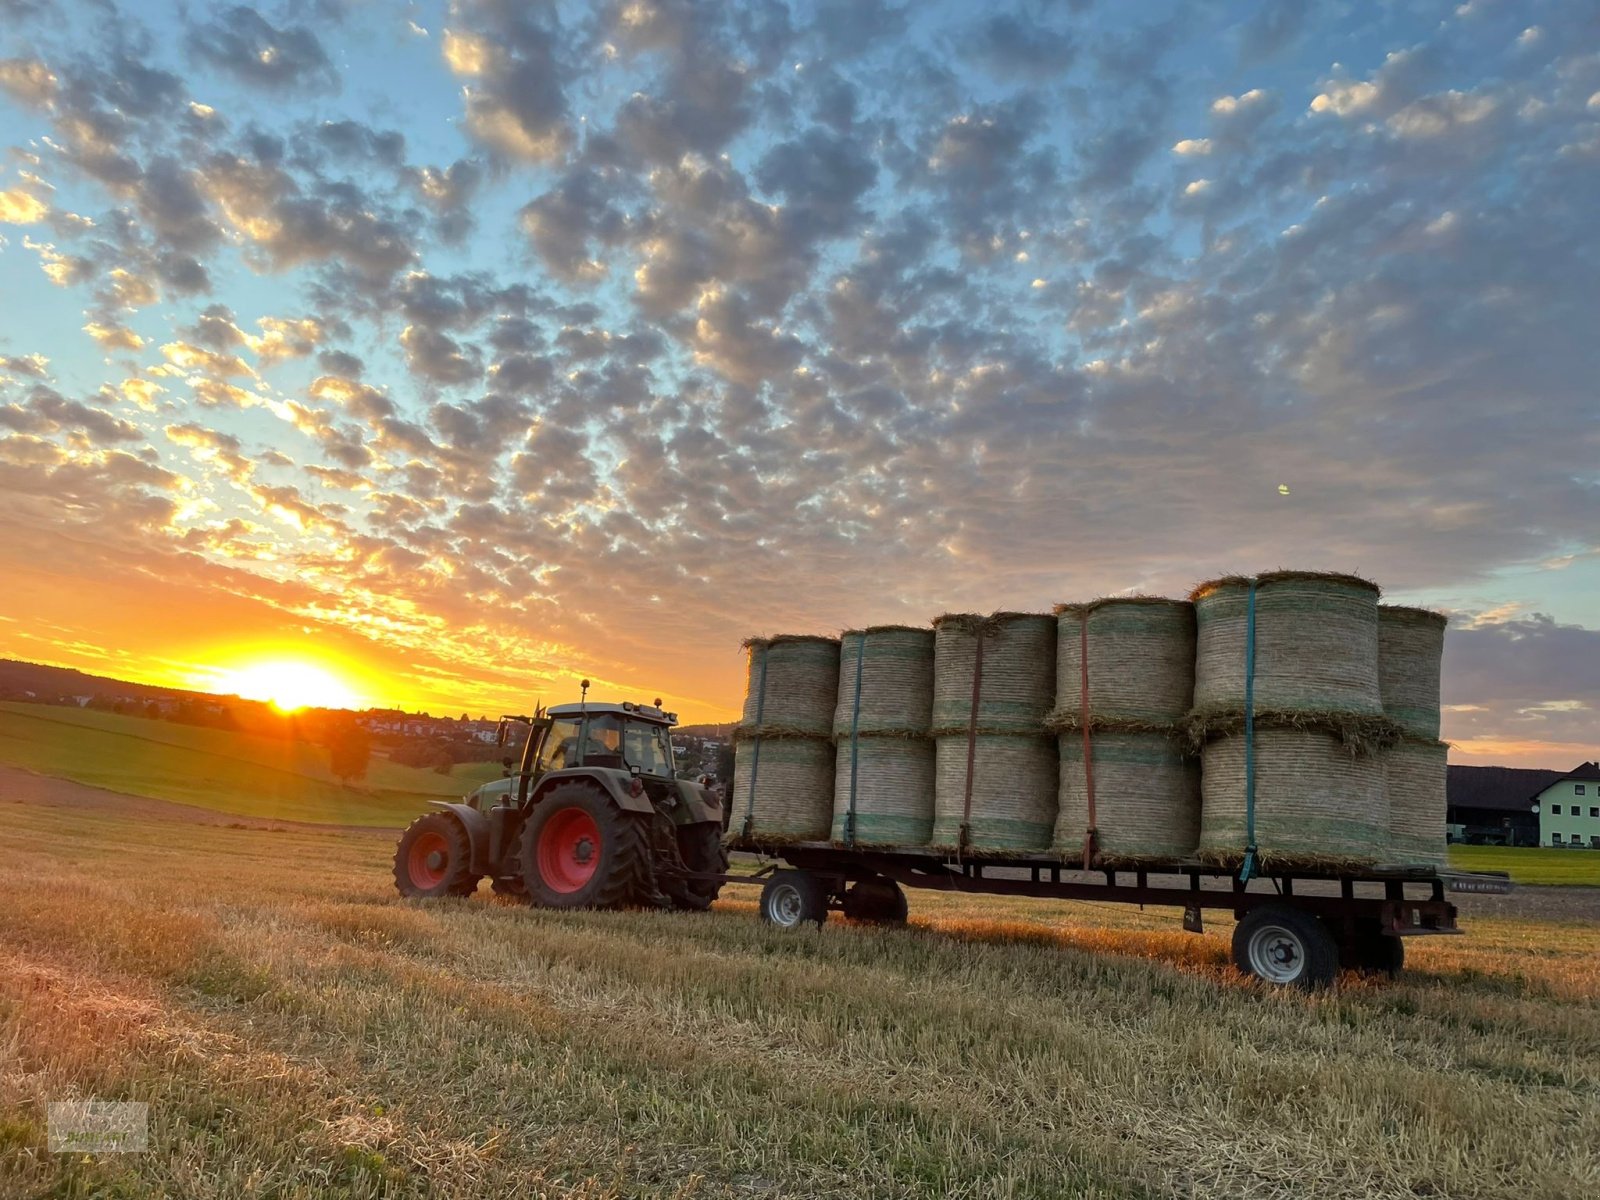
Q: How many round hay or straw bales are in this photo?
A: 12